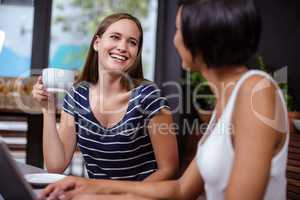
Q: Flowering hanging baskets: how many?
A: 0